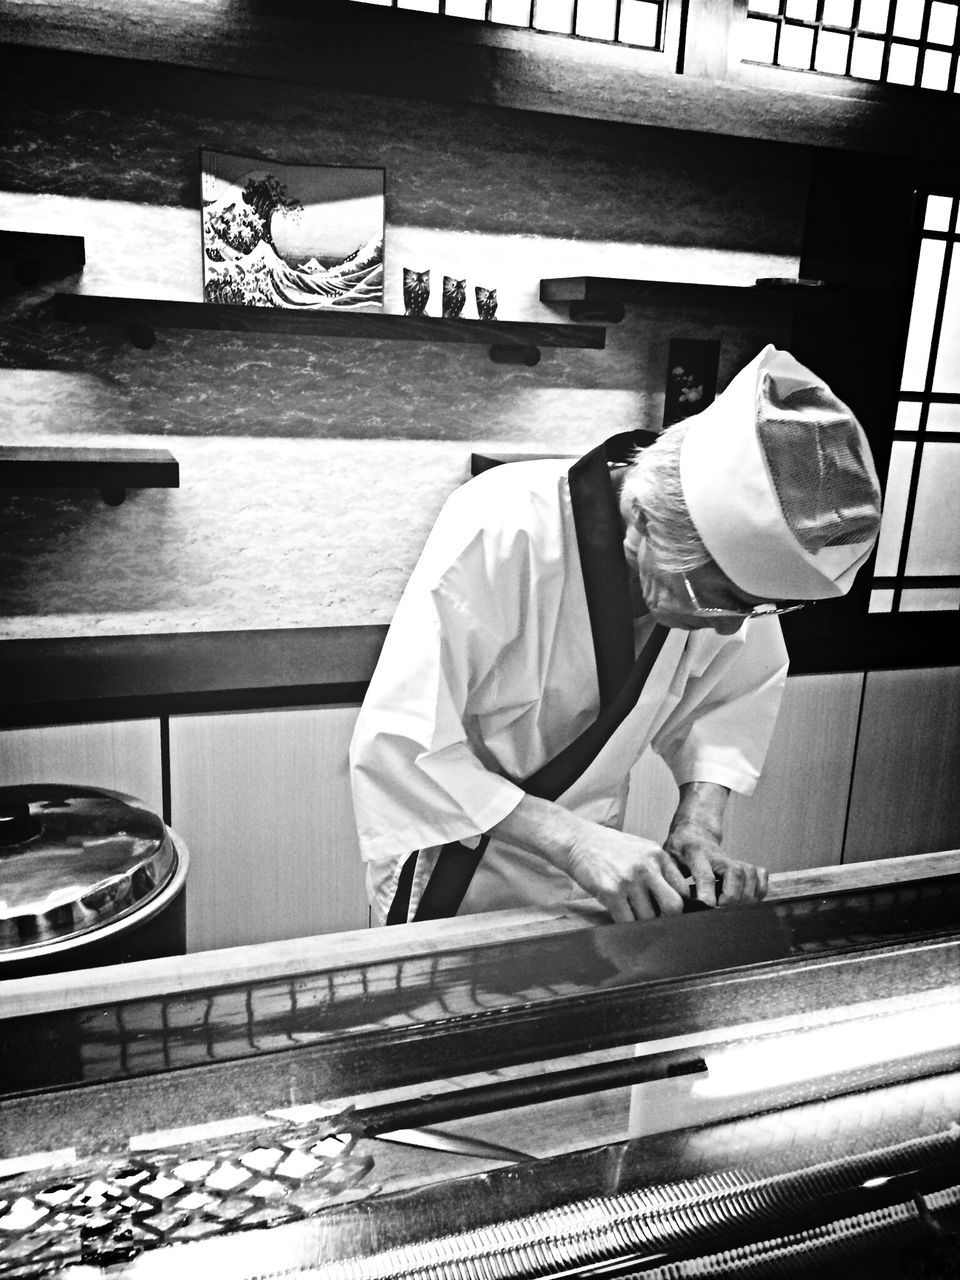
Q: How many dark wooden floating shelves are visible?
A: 5